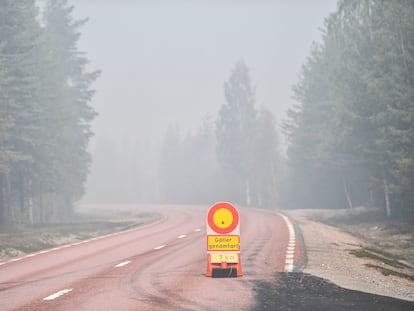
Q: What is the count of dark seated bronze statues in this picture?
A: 0